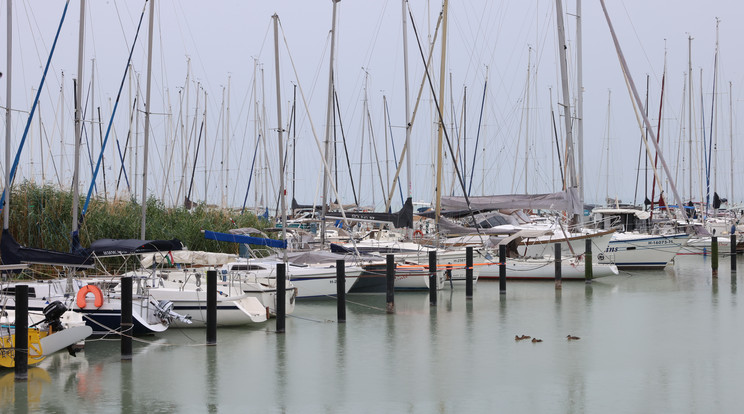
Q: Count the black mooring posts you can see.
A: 13